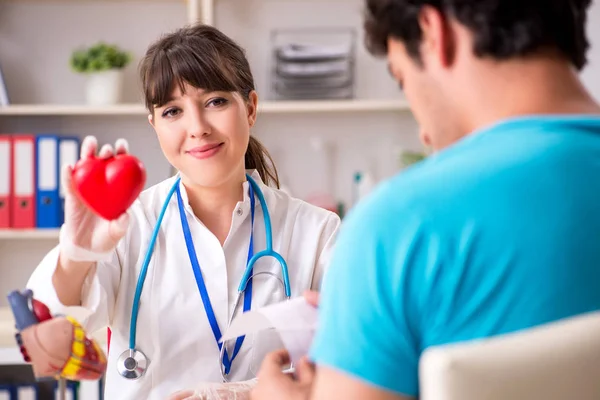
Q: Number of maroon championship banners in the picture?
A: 0